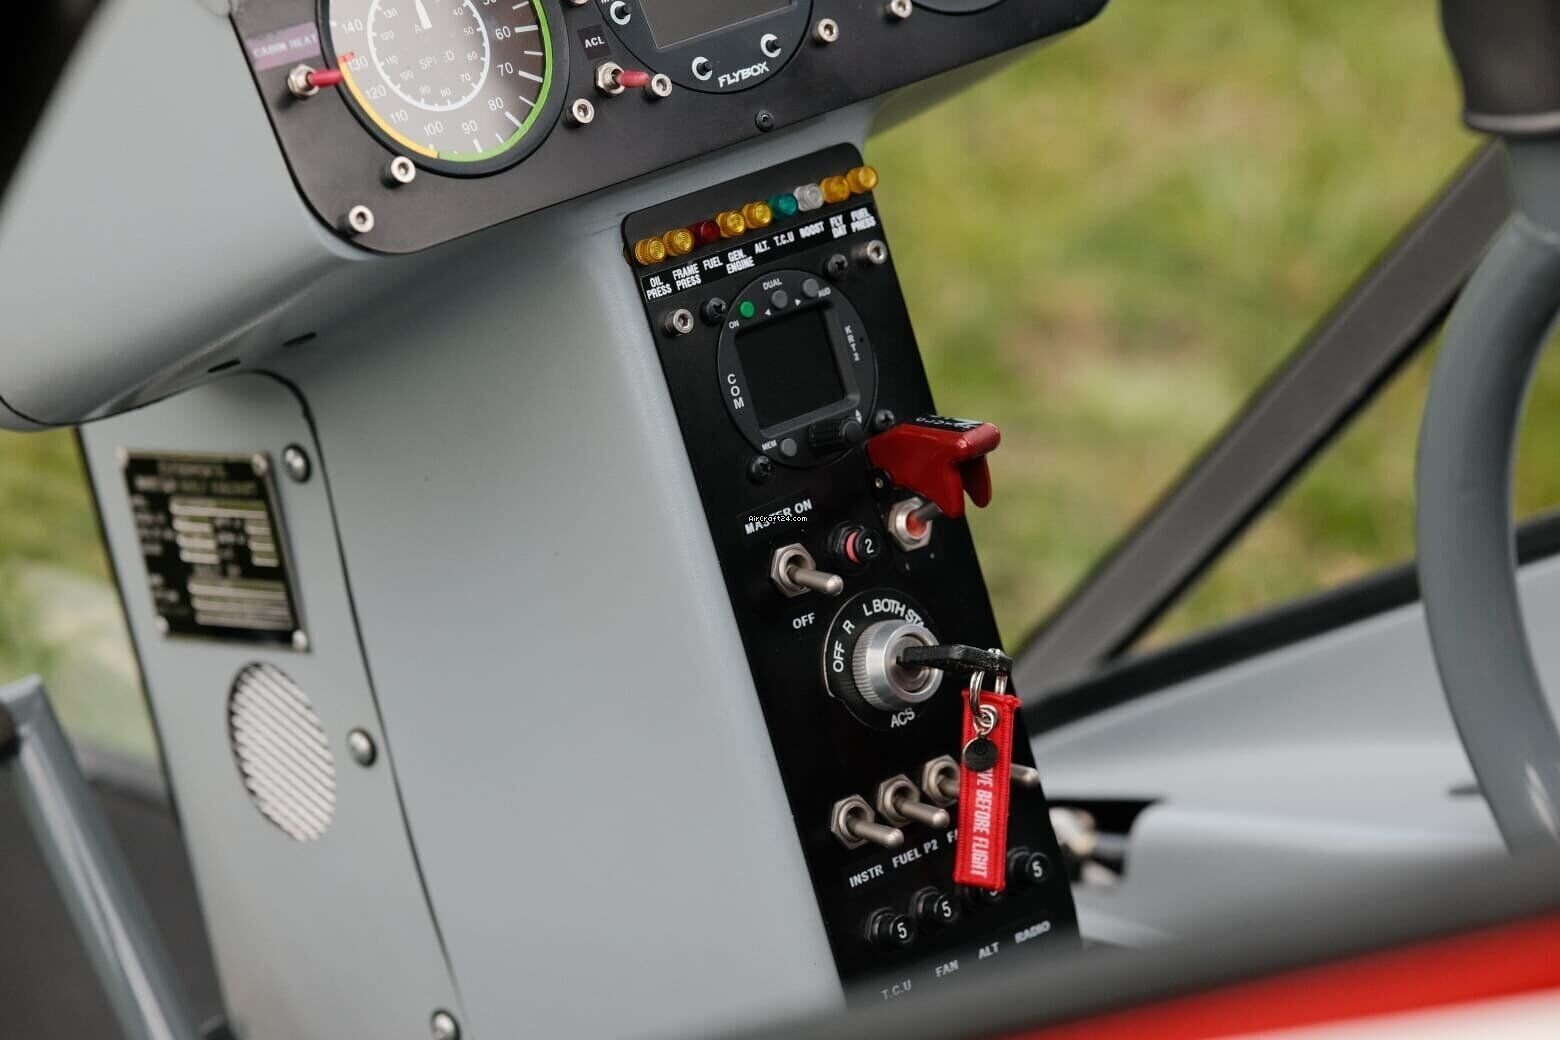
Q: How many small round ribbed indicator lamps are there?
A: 9